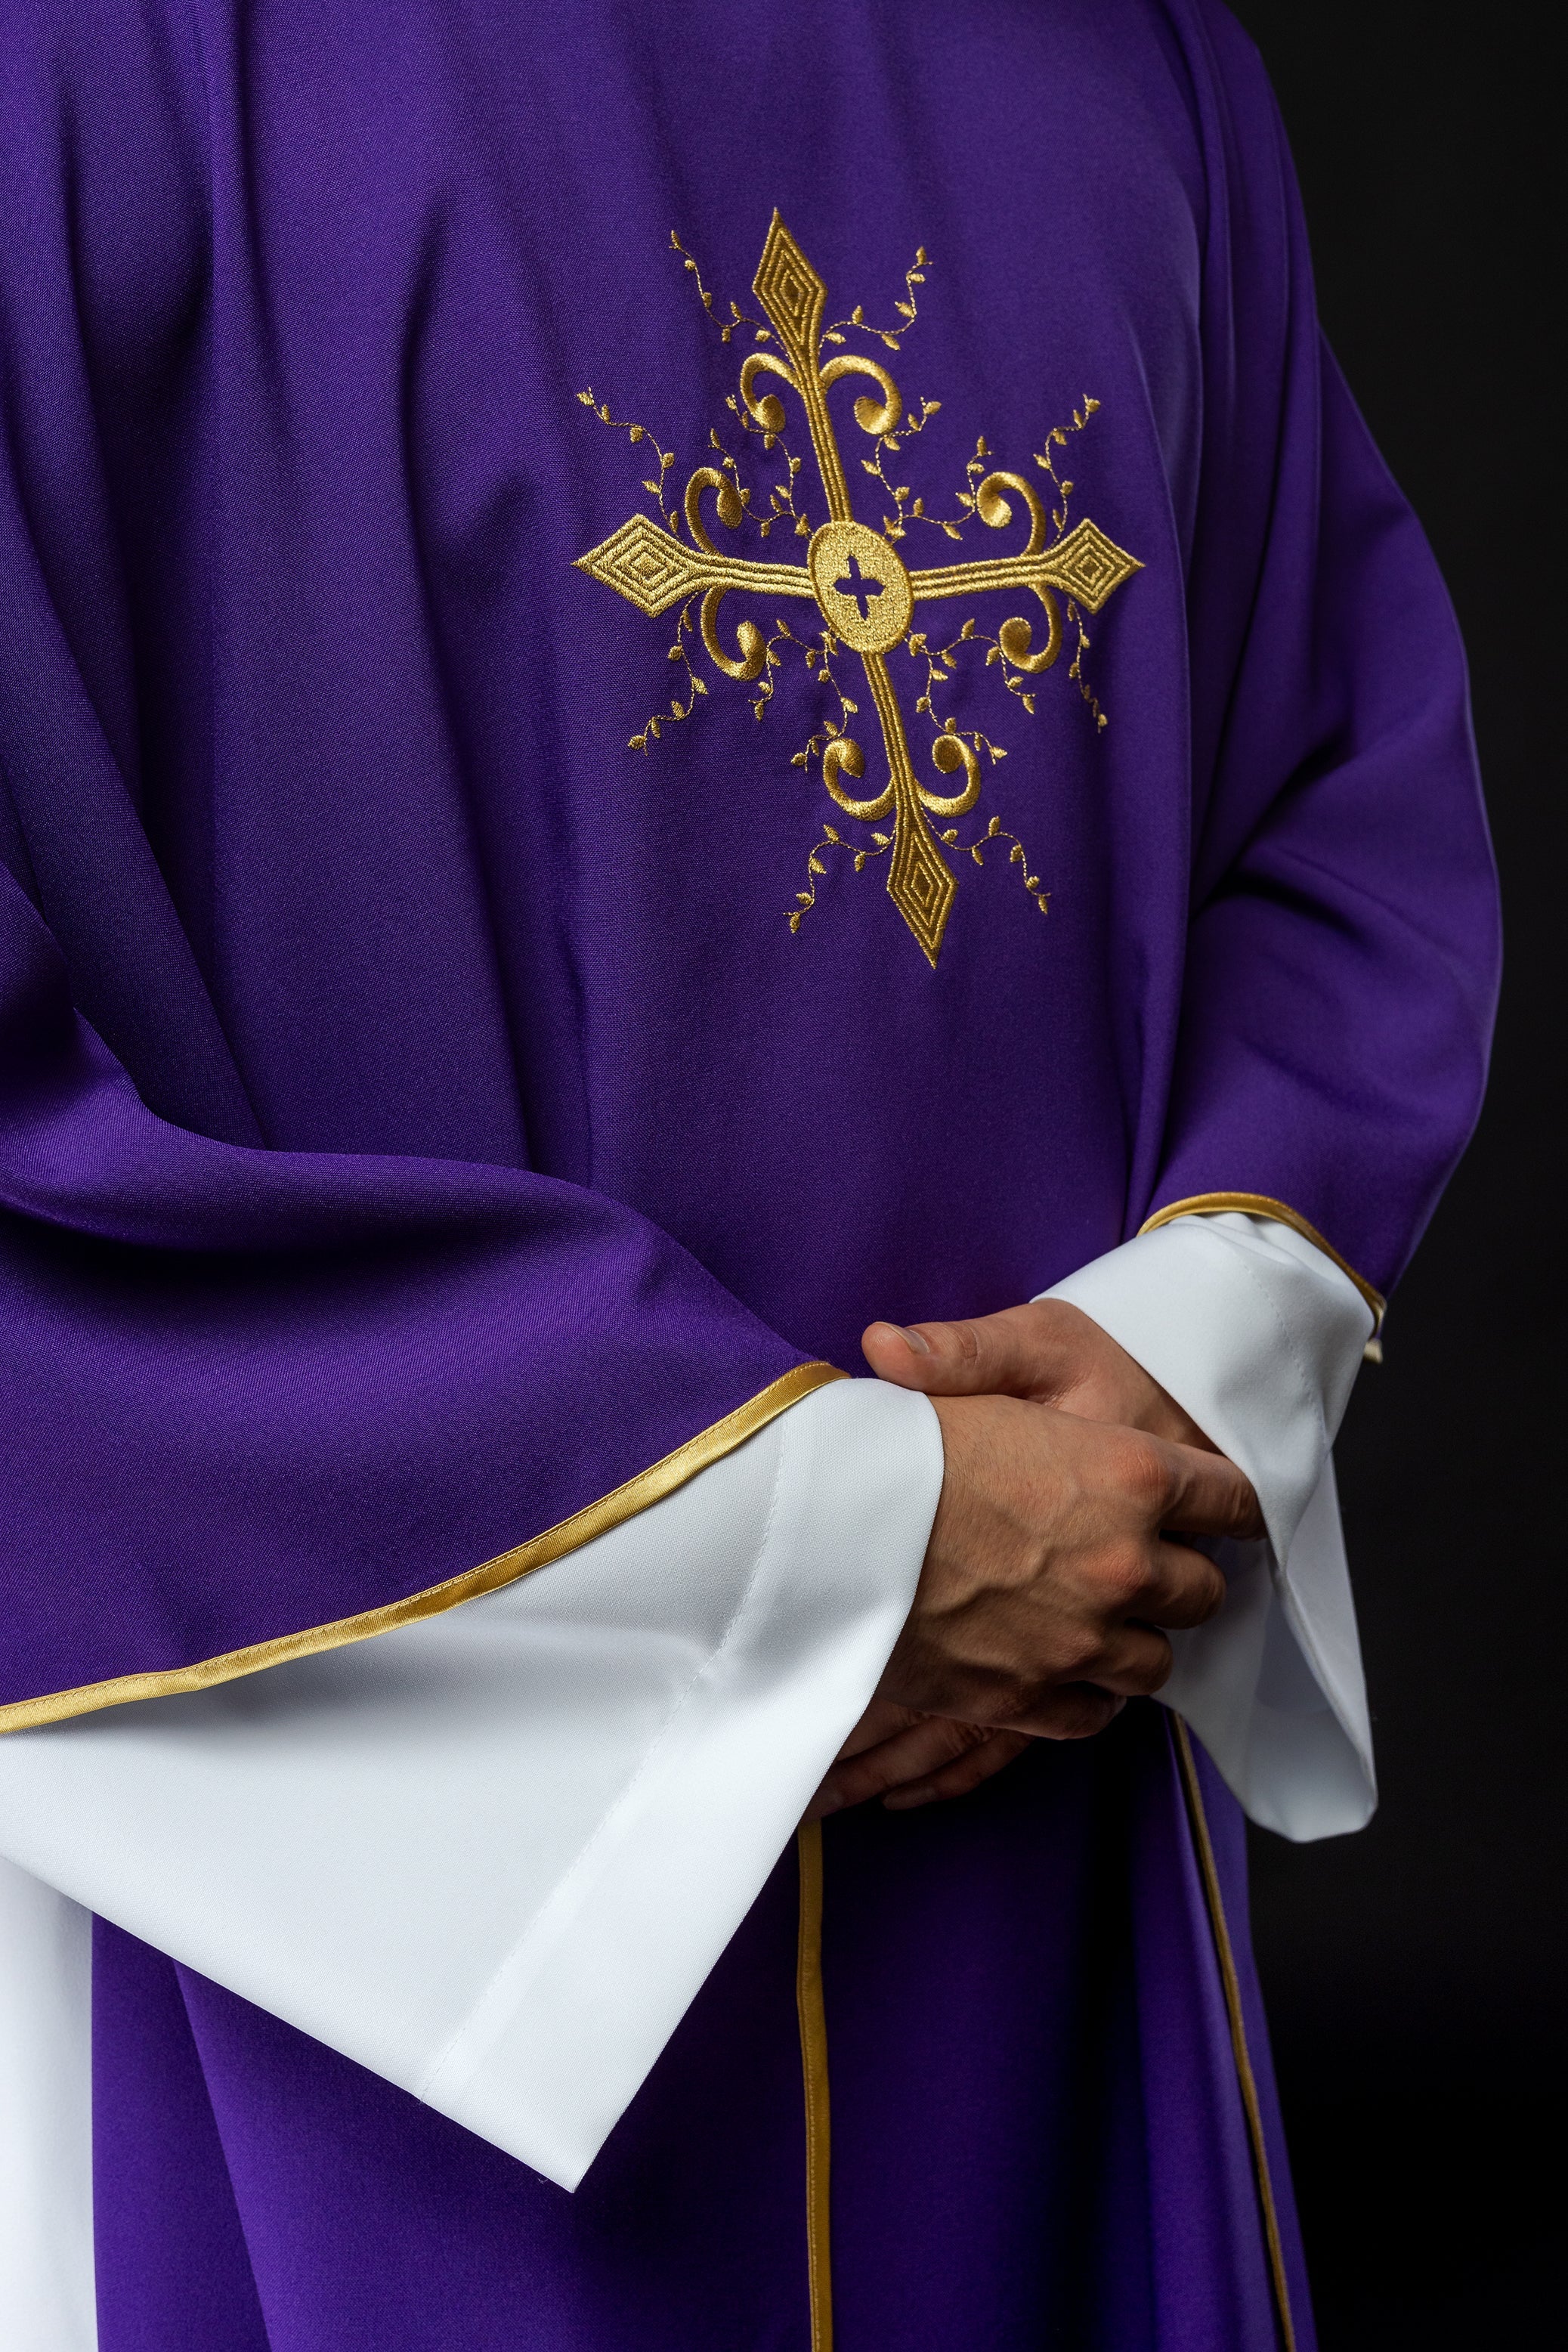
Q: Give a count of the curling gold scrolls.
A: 8